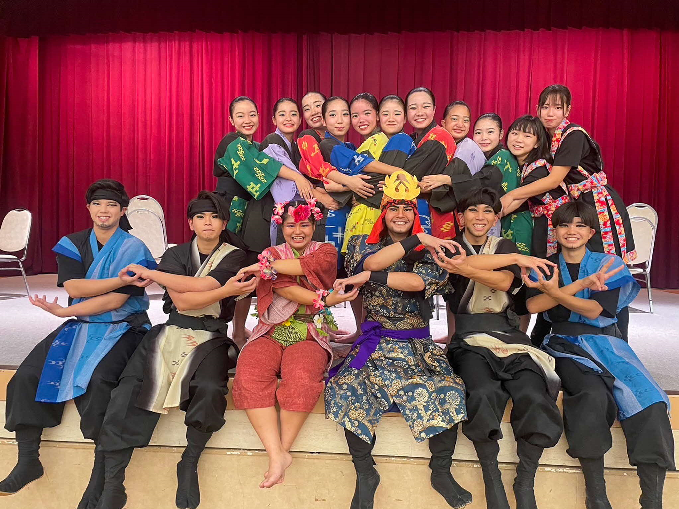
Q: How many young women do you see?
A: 12